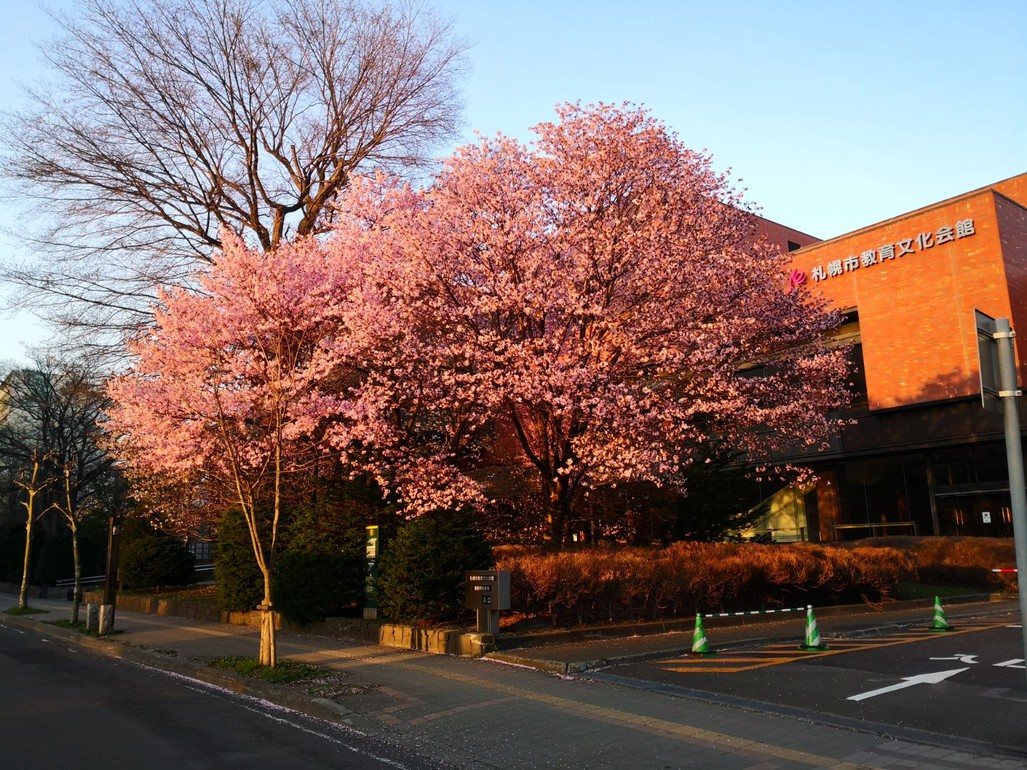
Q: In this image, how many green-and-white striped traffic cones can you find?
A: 3